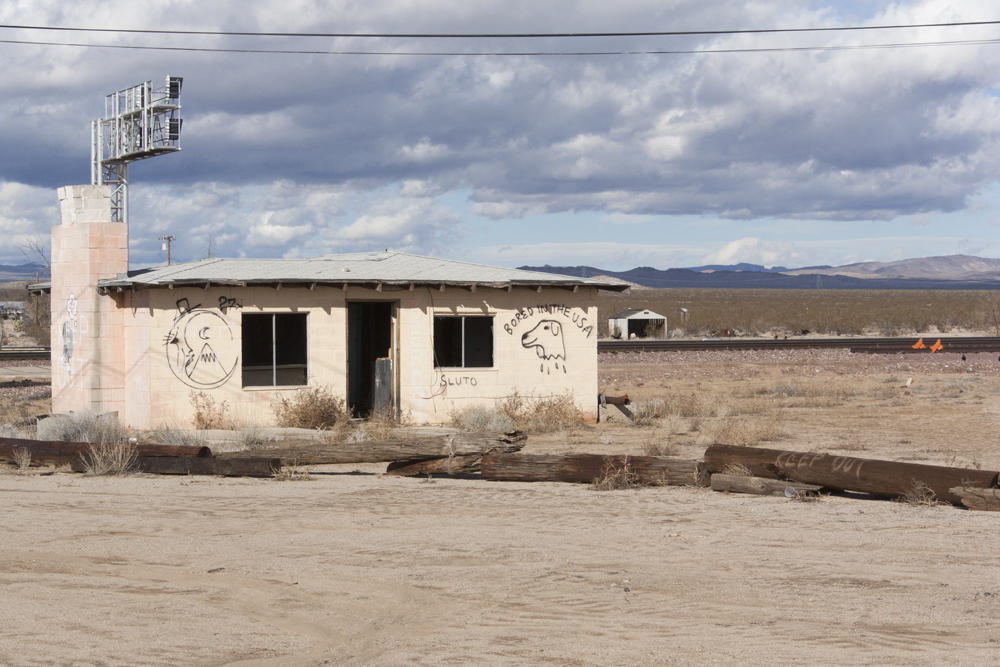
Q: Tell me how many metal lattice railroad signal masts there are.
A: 1